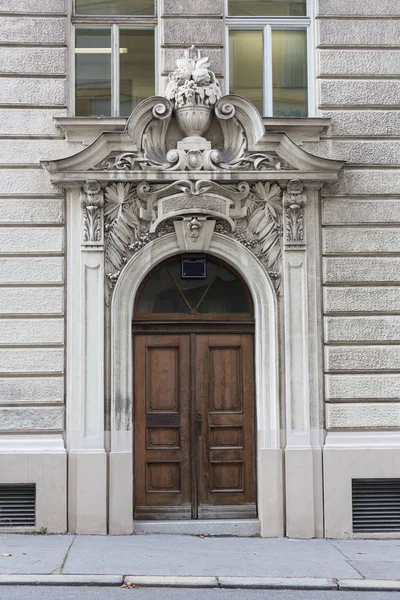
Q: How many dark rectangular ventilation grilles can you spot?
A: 2